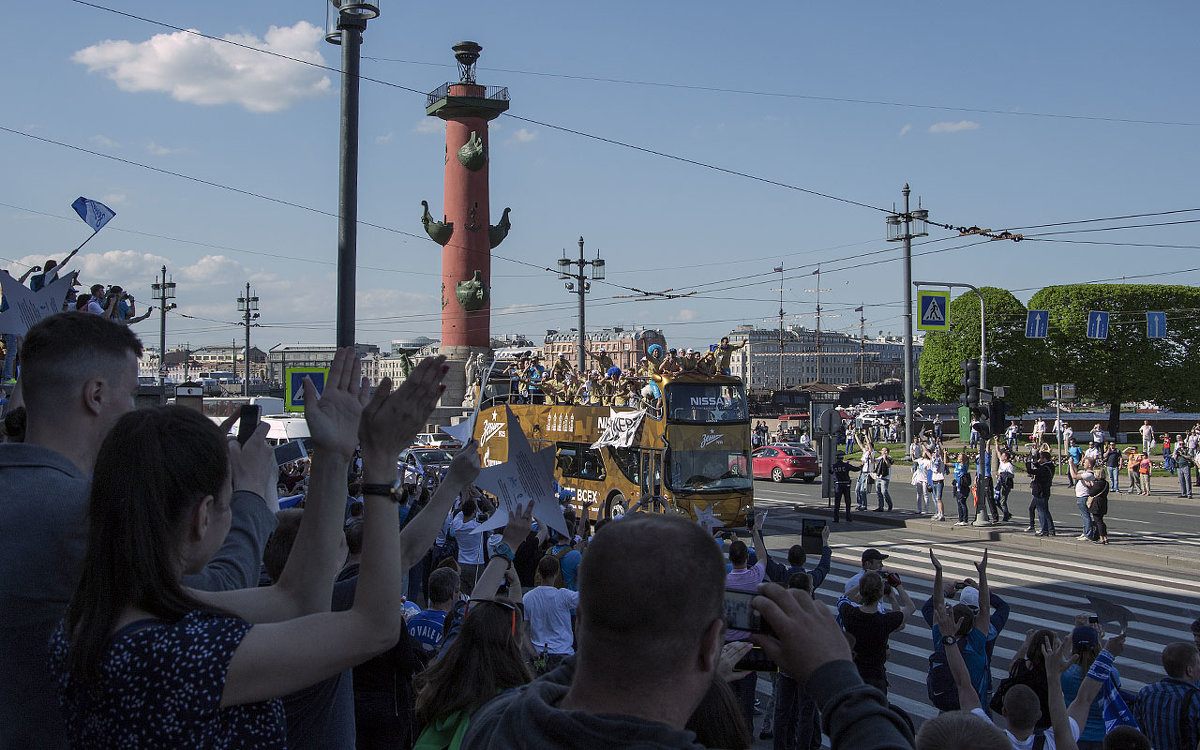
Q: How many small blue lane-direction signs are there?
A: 3